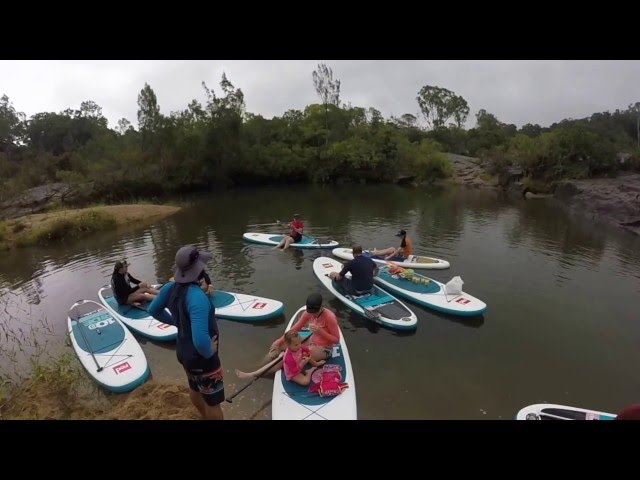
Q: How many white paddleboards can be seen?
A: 9